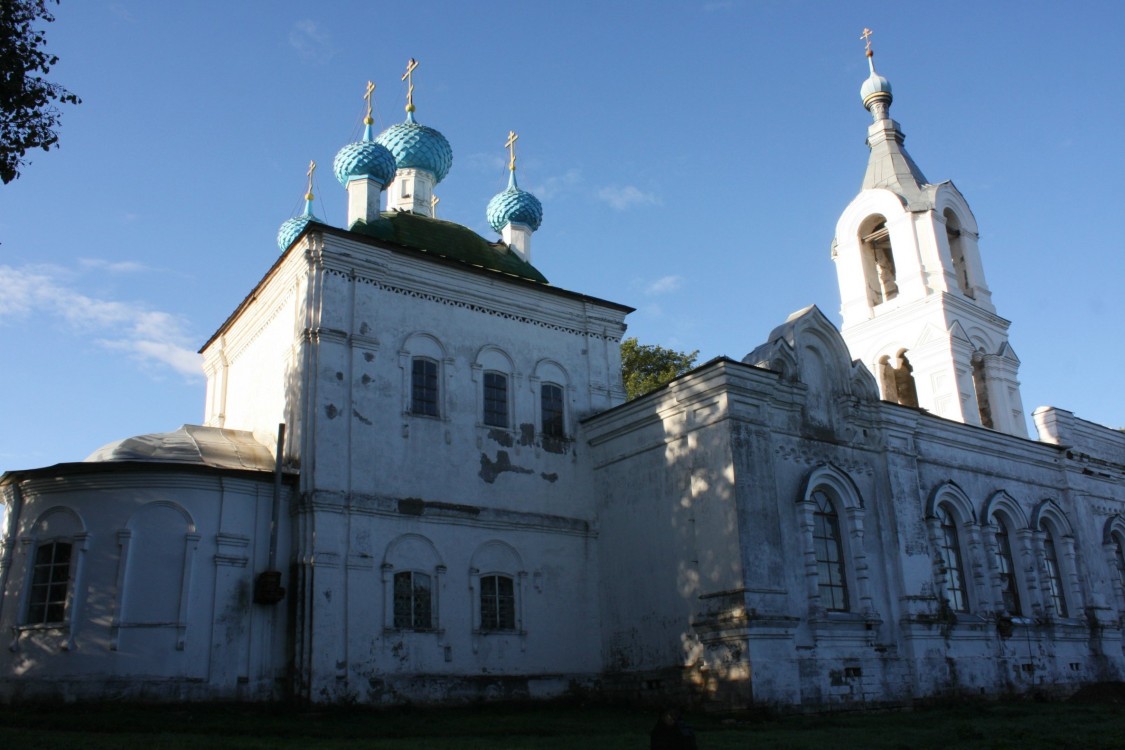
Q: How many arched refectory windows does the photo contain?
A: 5